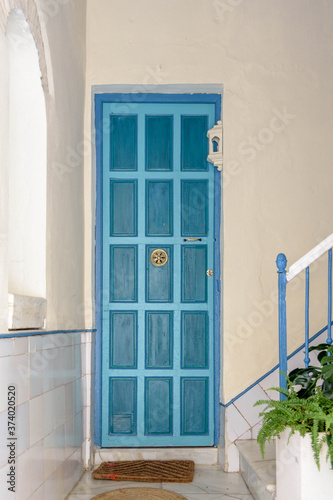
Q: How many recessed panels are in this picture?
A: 15